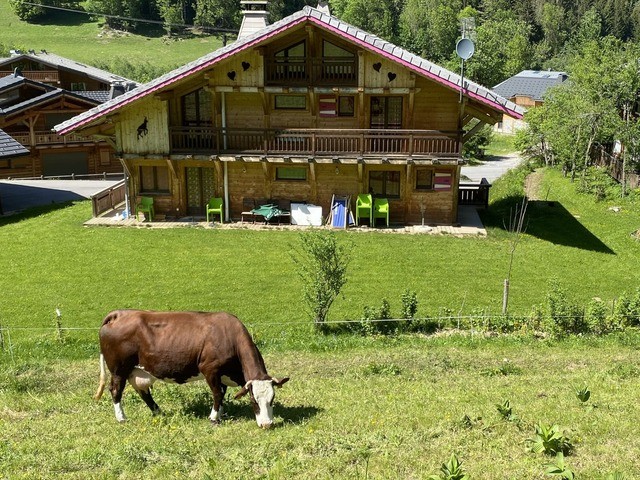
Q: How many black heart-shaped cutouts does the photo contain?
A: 4